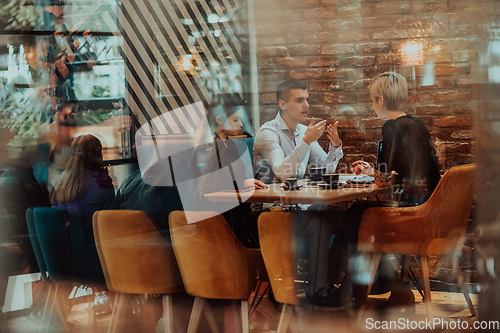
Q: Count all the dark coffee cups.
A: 3